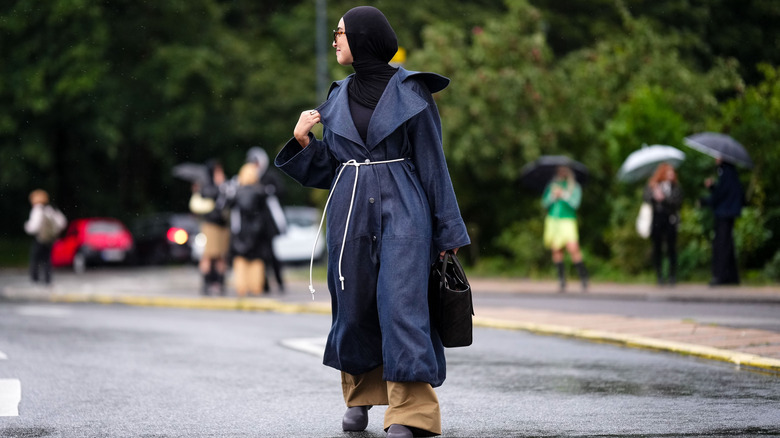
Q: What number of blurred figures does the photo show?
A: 7